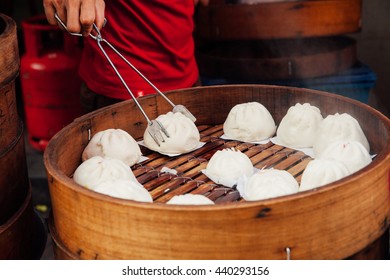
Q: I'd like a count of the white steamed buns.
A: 12